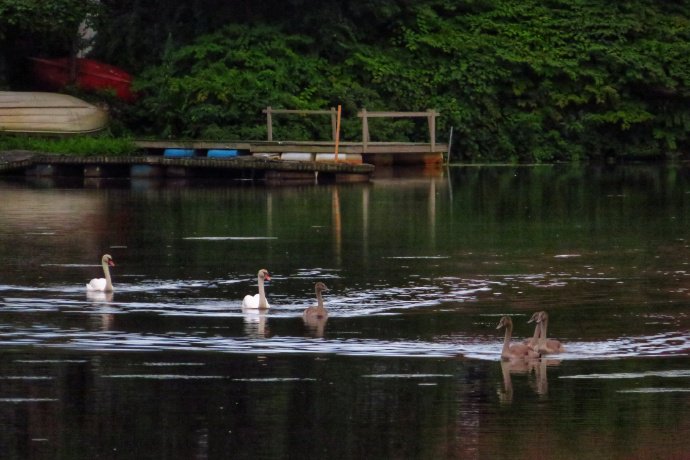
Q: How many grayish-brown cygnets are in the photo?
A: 4